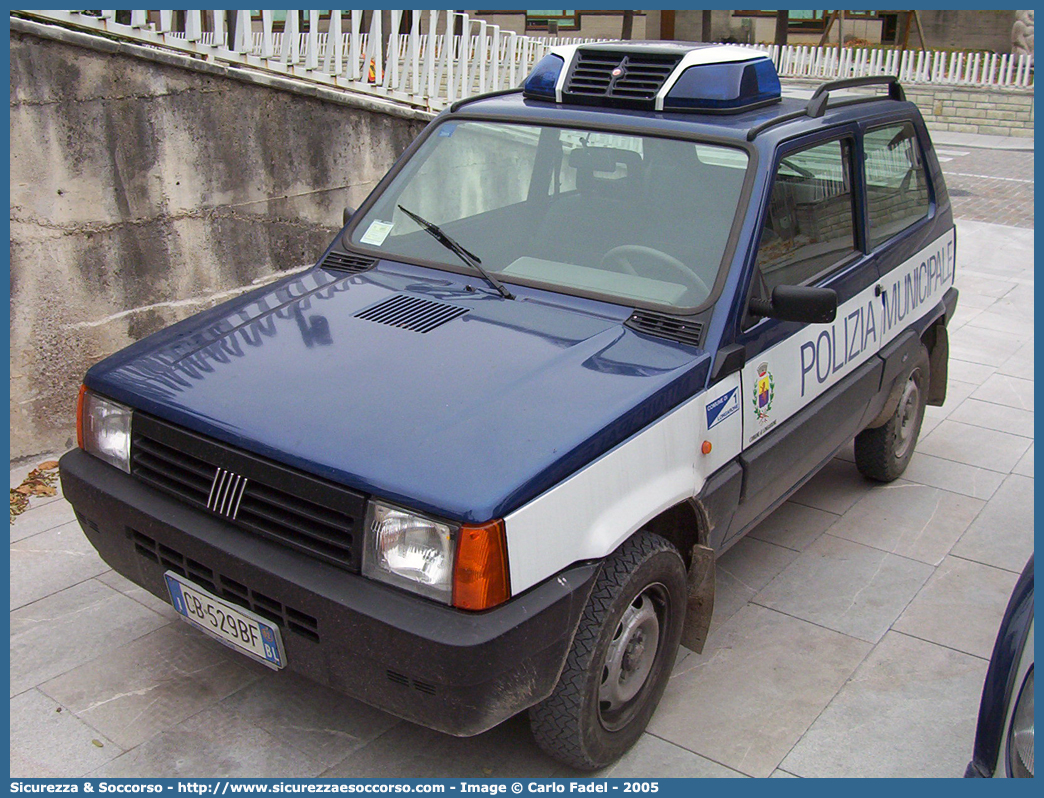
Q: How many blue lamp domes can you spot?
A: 2